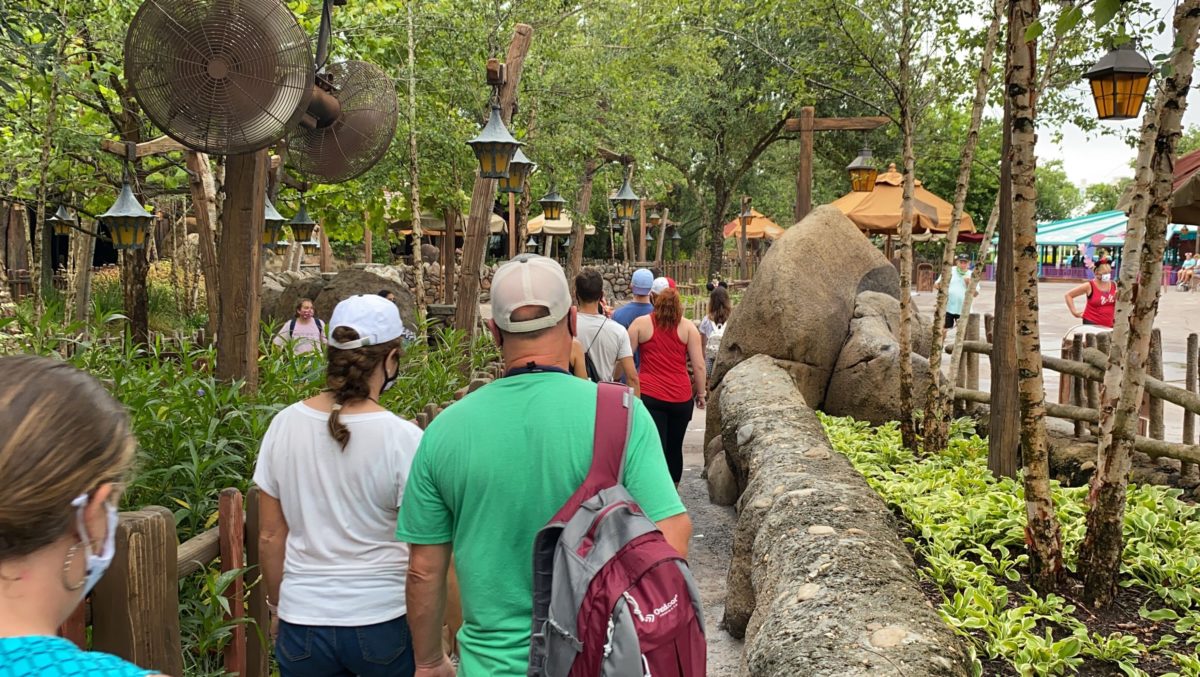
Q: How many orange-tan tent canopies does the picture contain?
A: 2